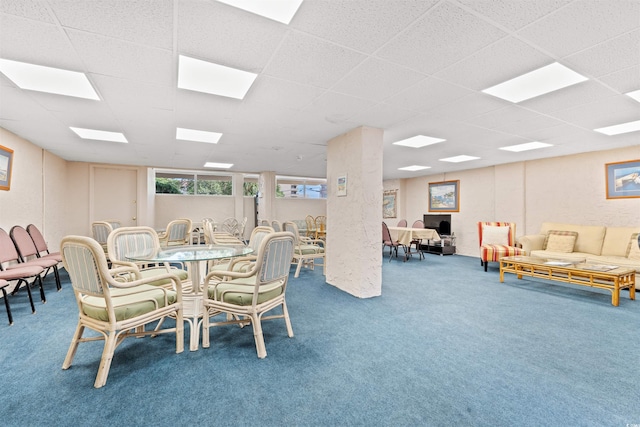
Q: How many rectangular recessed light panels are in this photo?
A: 13